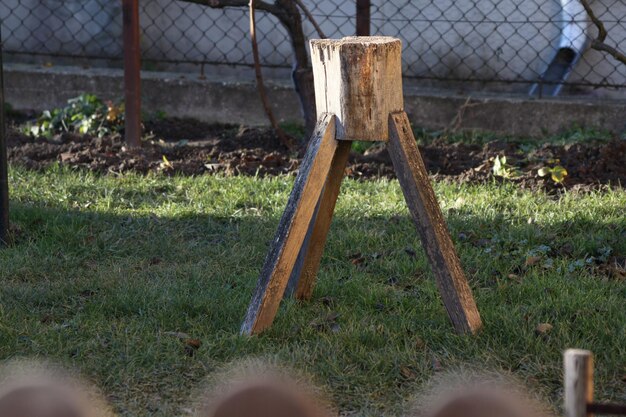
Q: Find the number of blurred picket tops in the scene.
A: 3